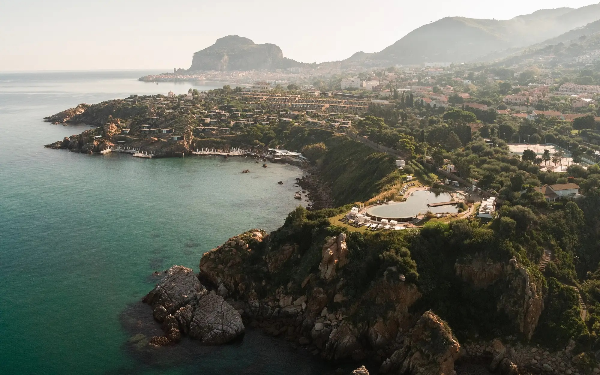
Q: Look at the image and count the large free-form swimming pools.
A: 1